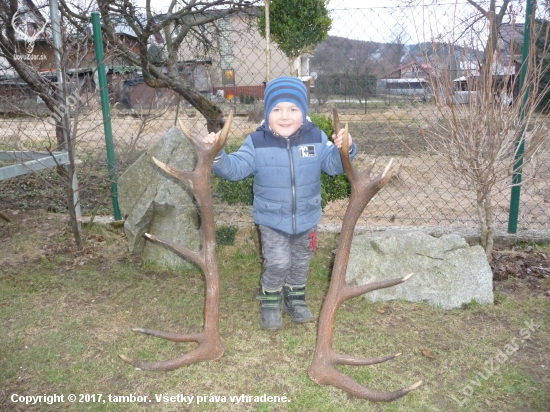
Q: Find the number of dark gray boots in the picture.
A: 2